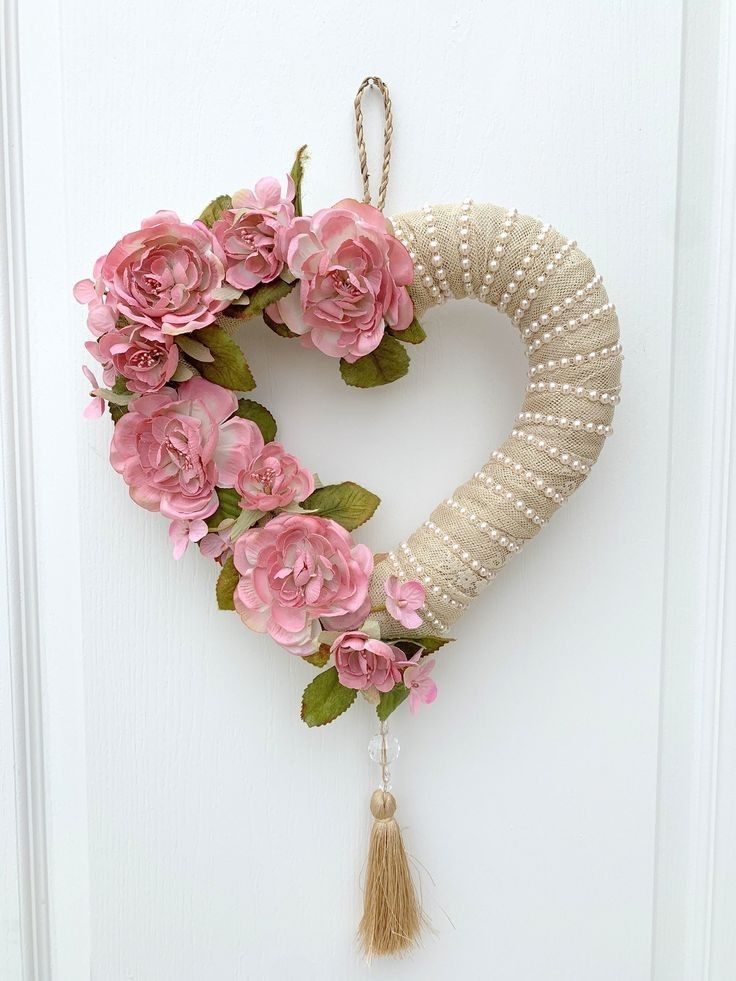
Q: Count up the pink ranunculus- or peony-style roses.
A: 8